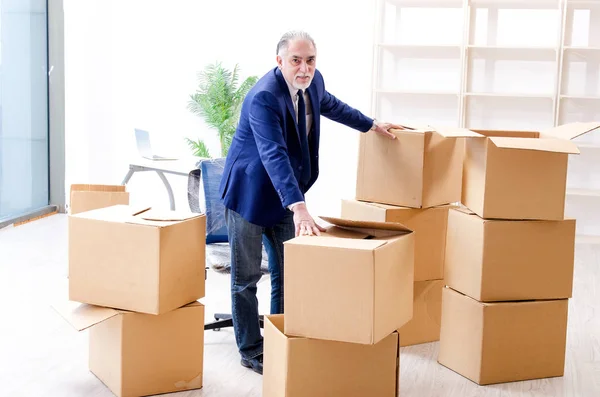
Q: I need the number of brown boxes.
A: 11